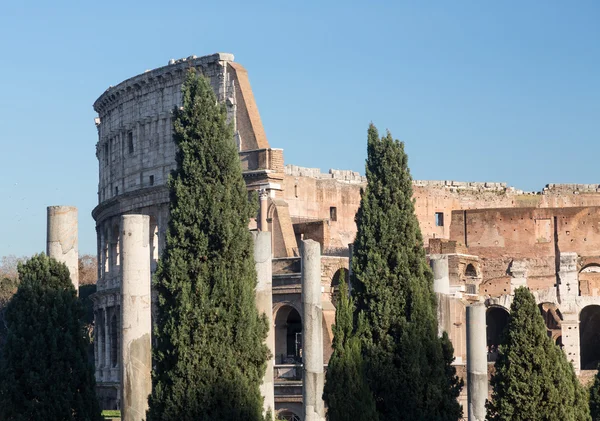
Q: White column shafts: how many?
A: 6